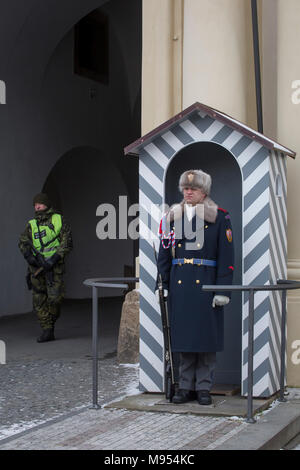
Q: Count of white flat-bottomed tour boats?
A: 0